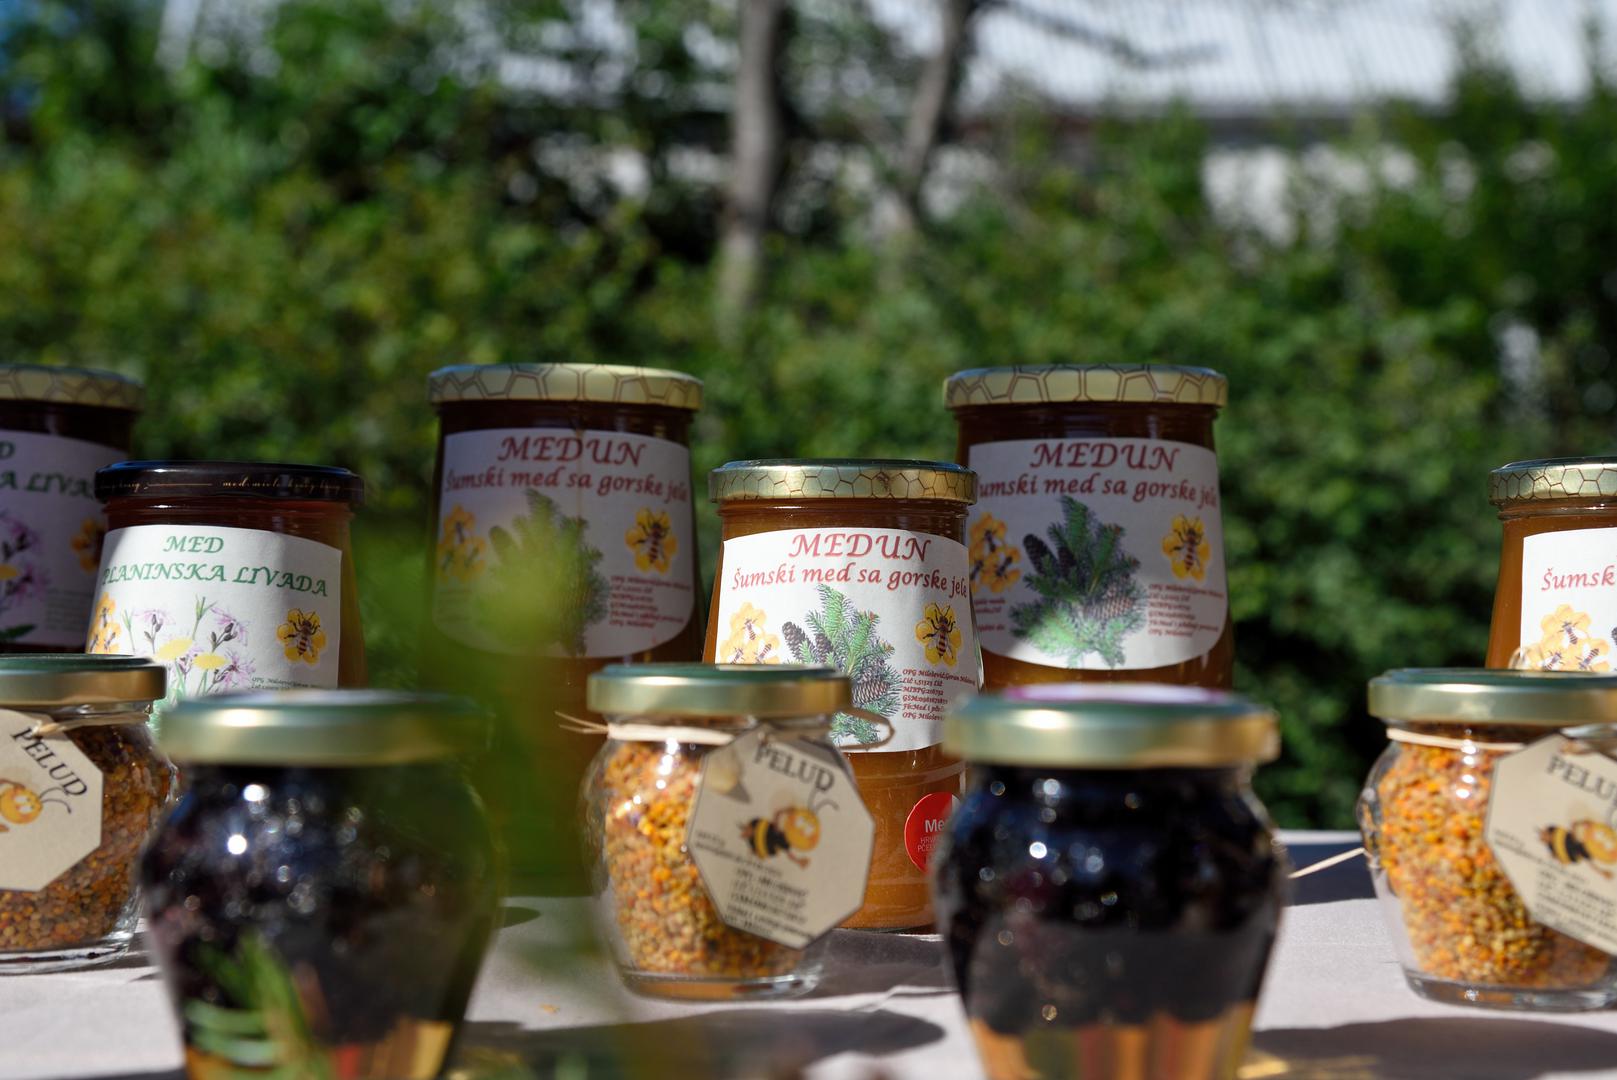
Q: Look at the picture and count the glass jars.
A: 11